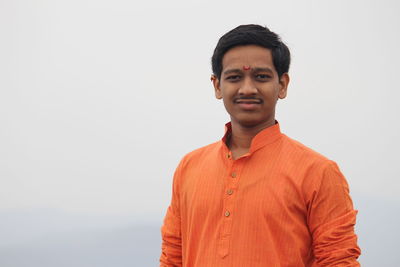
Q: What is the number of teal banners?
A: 0